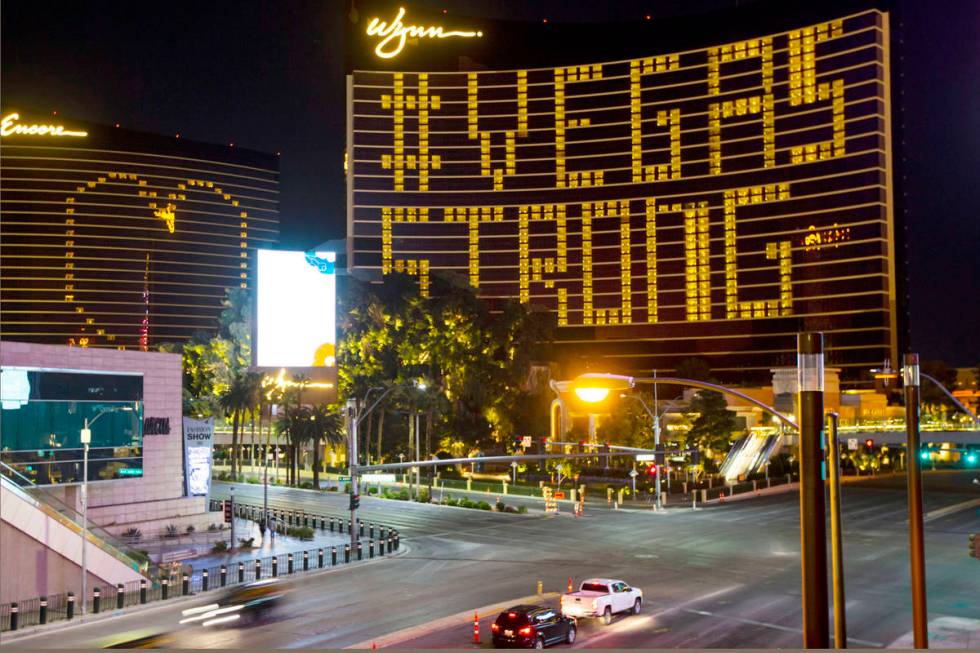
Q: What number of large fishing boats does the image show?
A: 0